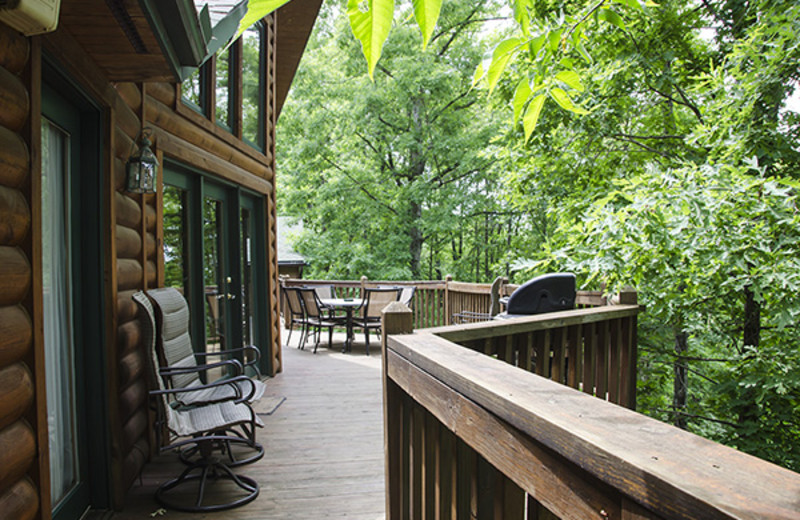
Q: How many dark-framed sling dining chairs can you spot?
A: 6